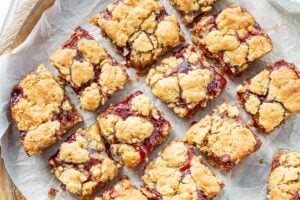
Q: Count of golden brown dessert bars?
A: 13